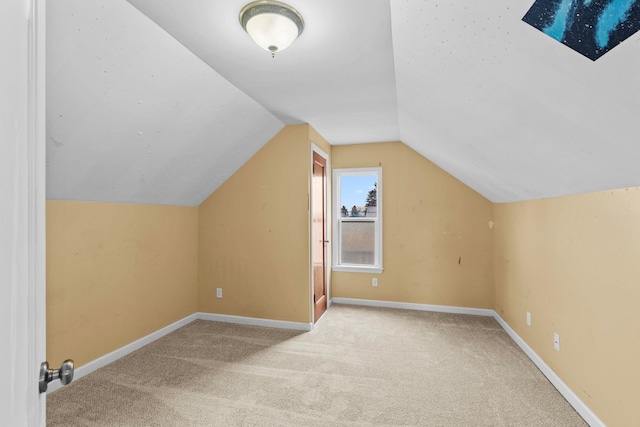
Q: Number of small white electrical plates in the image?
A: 4